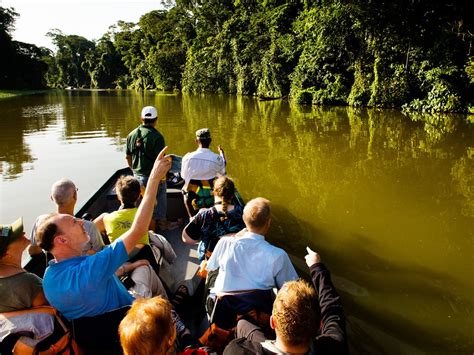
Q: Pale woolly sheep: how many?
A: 0